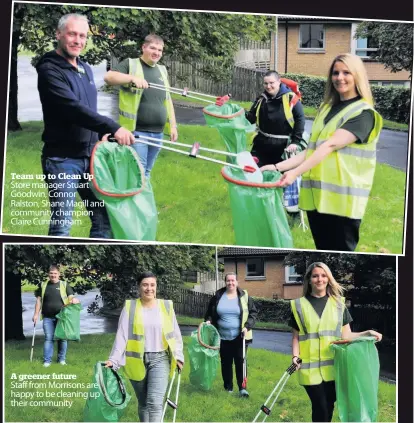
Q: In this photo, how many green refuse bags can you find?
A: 7